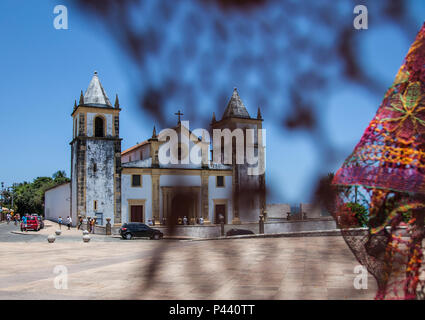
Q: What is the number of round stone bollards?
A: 4